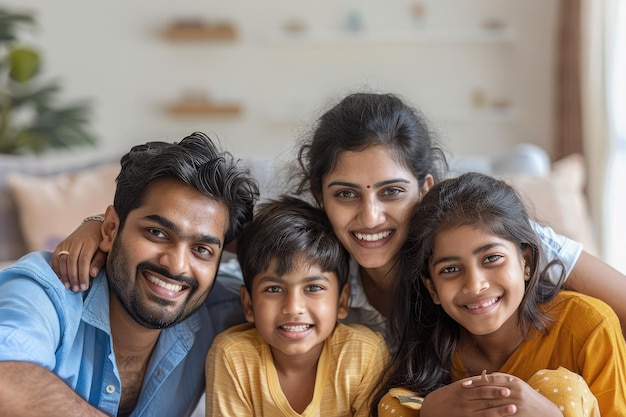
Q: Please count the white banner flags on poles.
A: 0